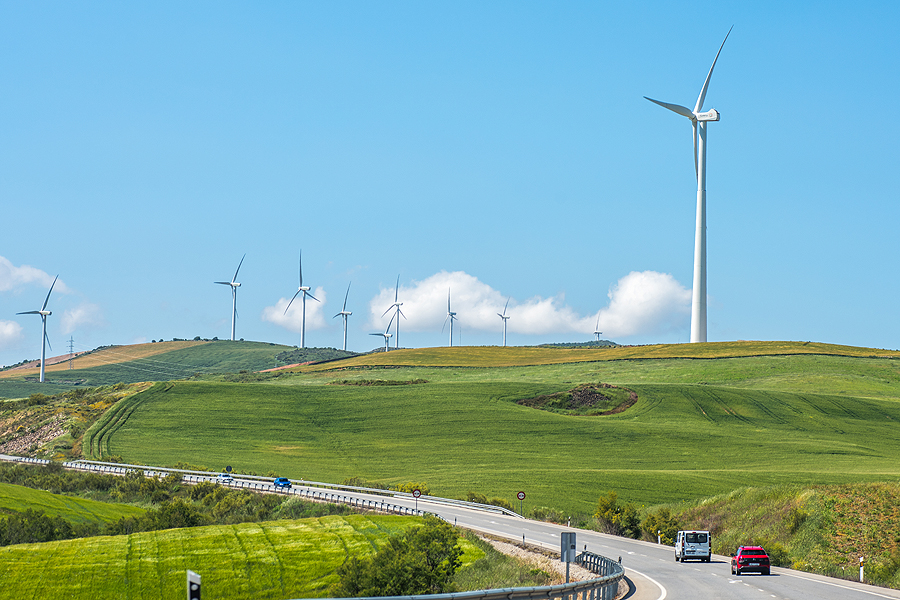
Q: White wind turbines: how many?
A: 10